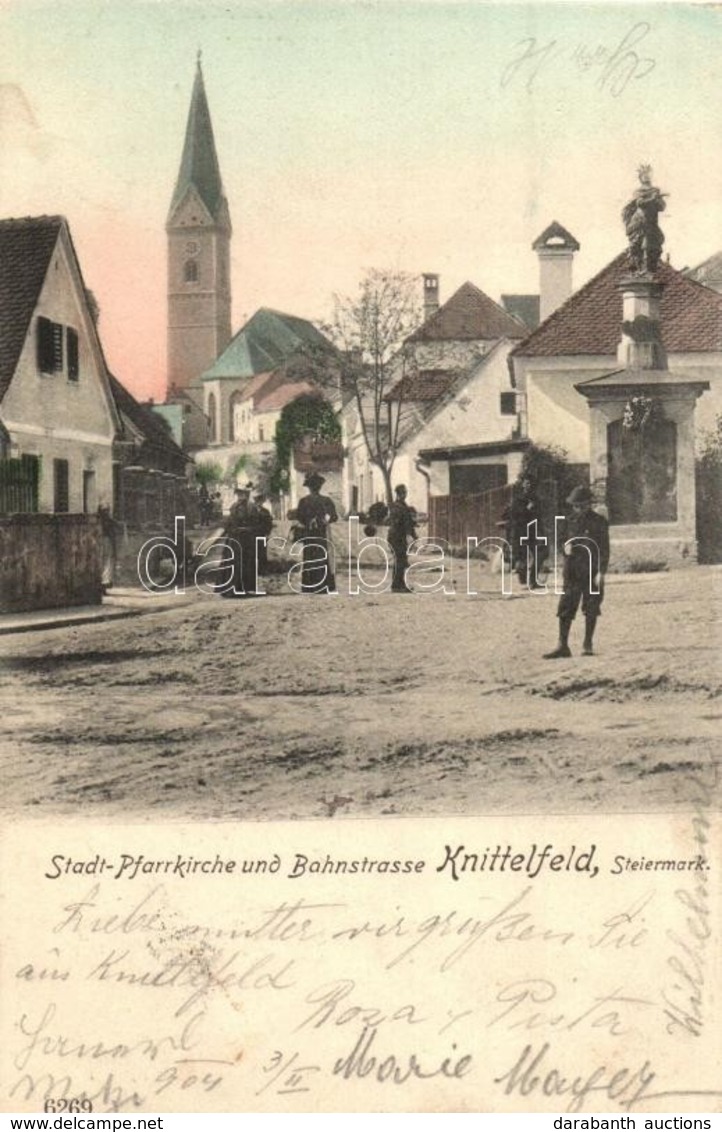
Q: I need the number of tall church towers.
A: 1